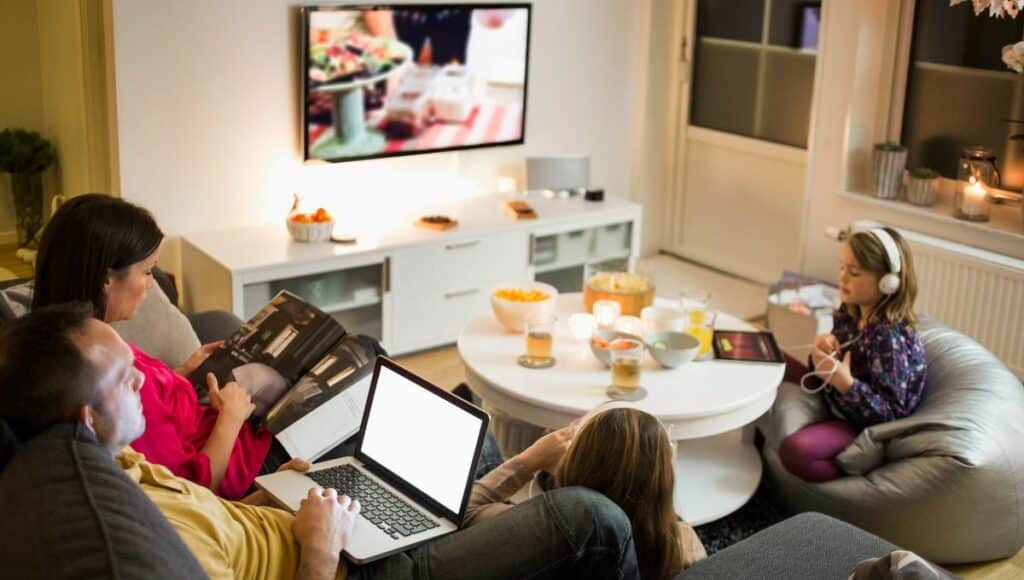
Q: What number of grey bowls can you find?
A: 2